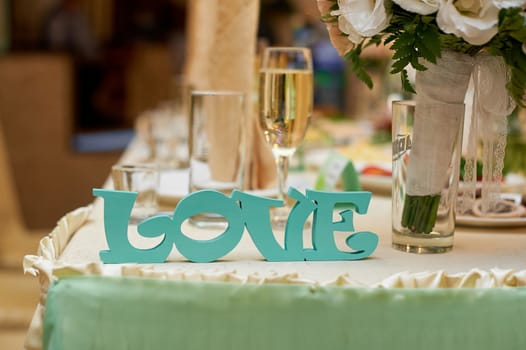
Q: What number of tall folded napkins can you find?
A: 1